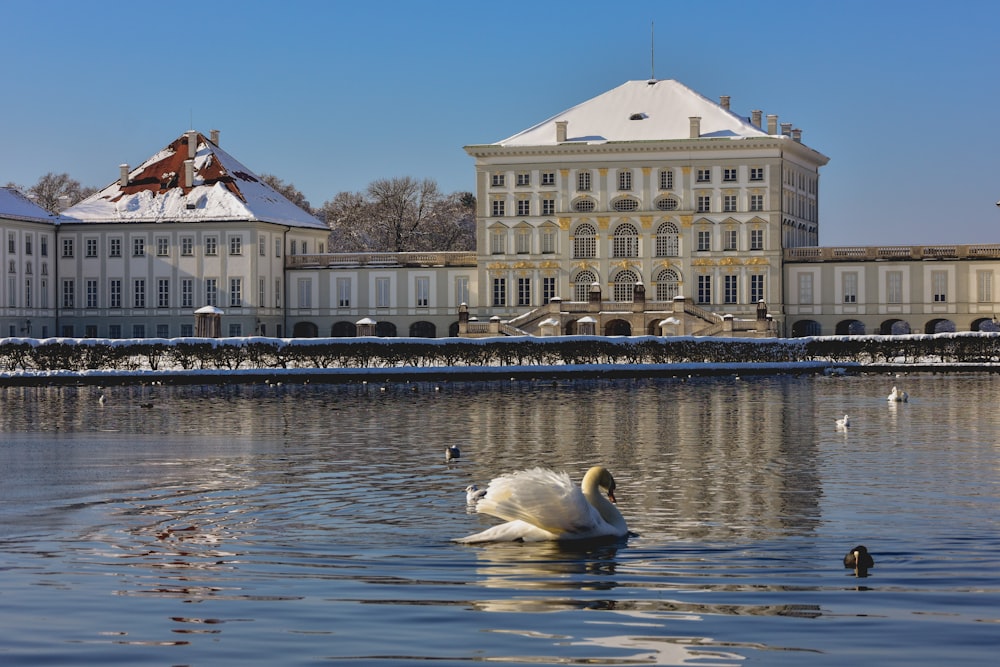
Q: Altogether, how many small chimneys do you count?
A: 11